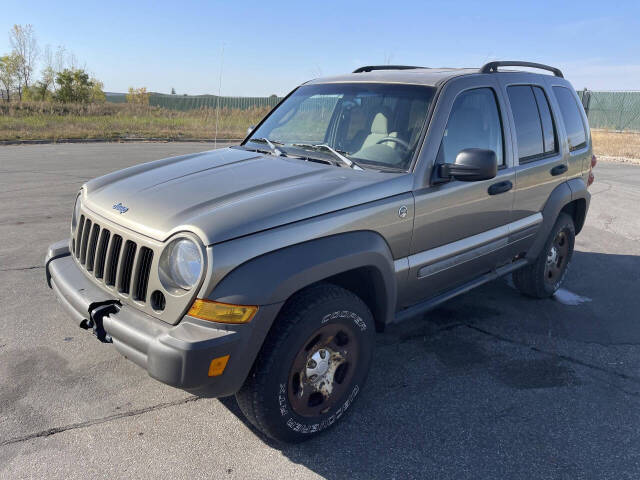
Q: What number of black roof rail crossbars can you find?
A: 2